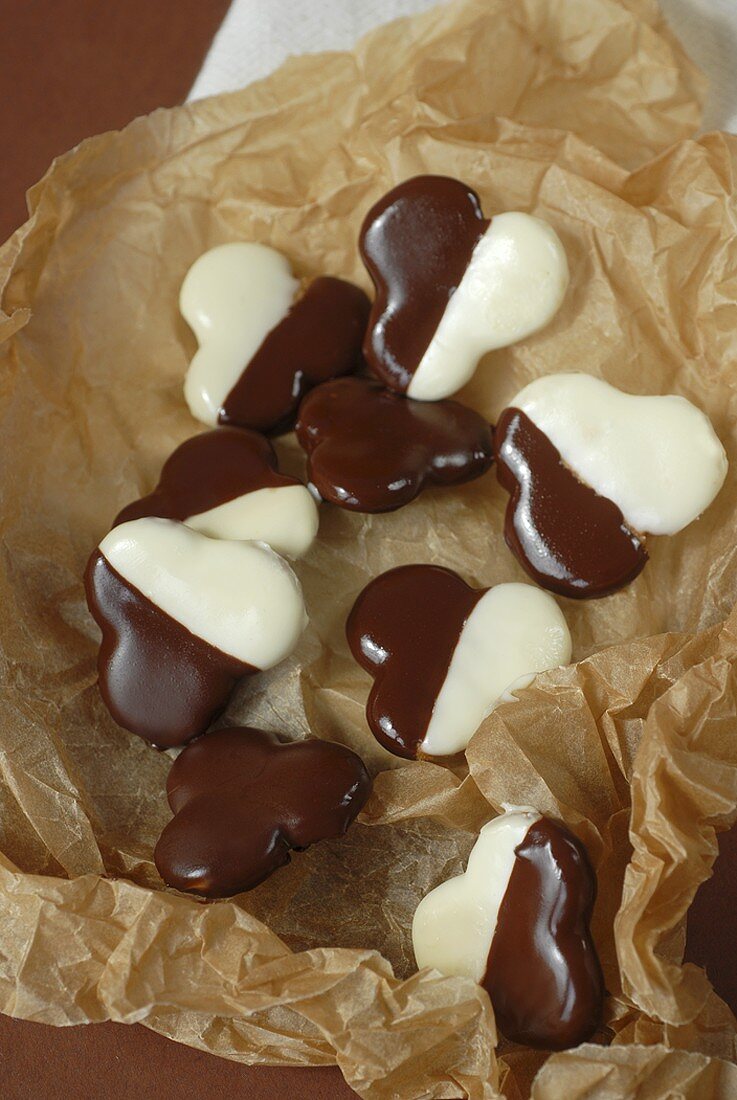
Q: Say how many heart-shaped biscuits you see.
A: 0